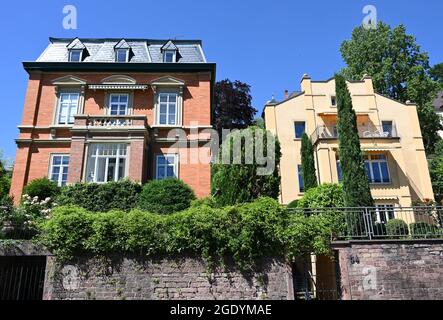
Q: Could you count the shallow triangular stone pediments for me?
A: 2